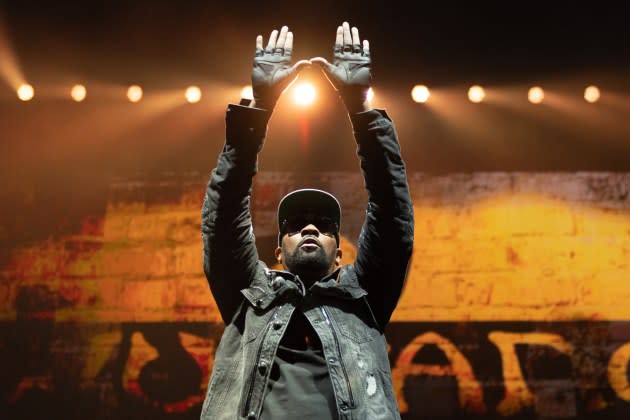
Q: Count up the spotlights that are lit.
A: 11